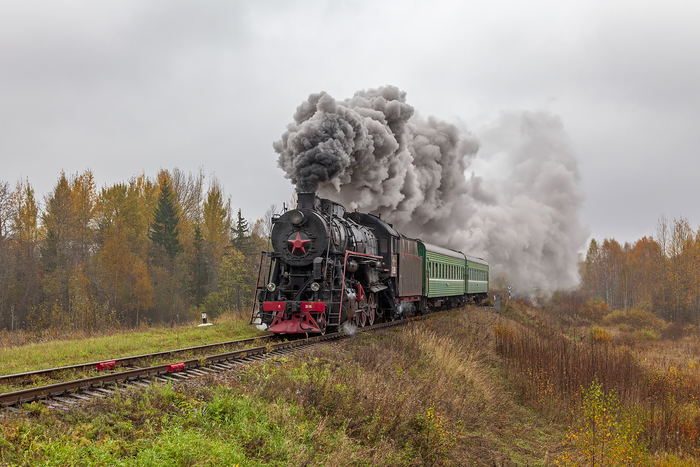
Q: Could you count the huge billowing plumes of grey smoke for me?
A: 1